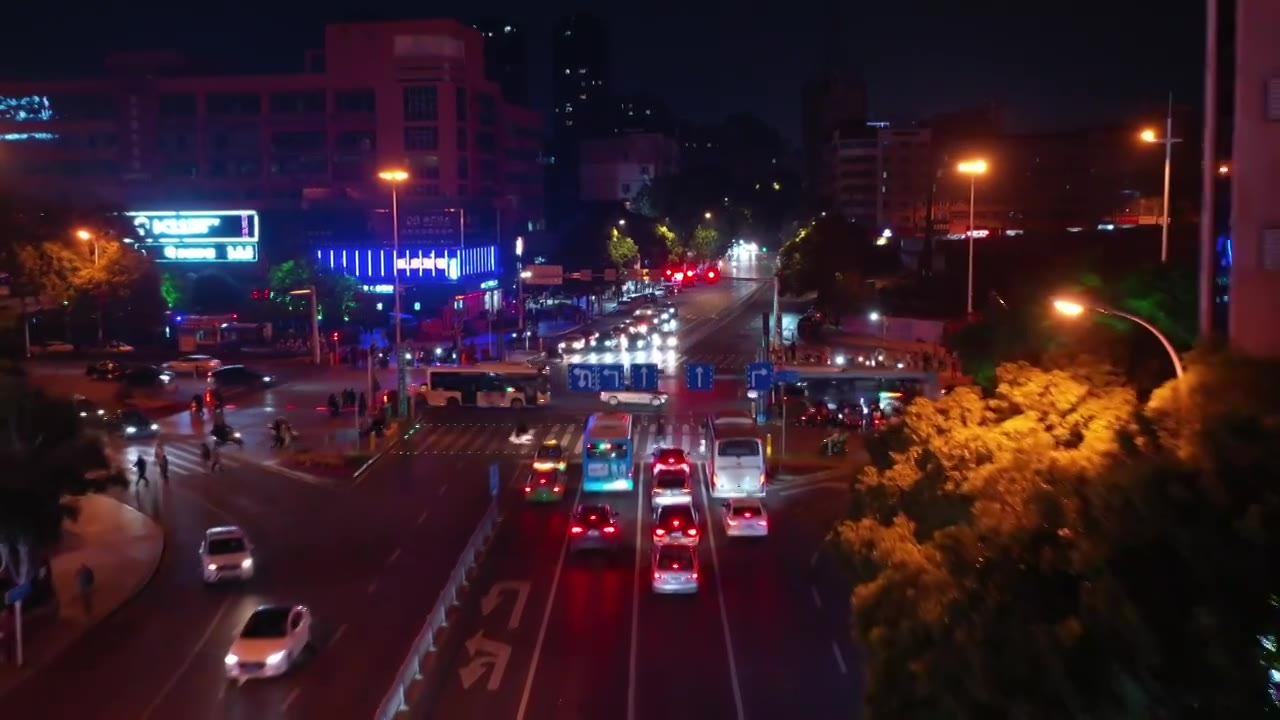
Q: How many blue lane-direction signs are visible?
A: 5